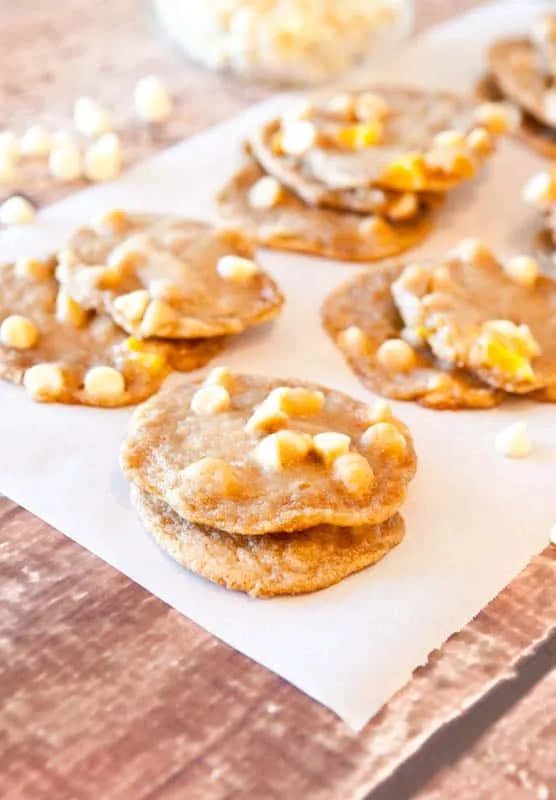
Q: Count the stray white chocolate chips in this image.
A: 11